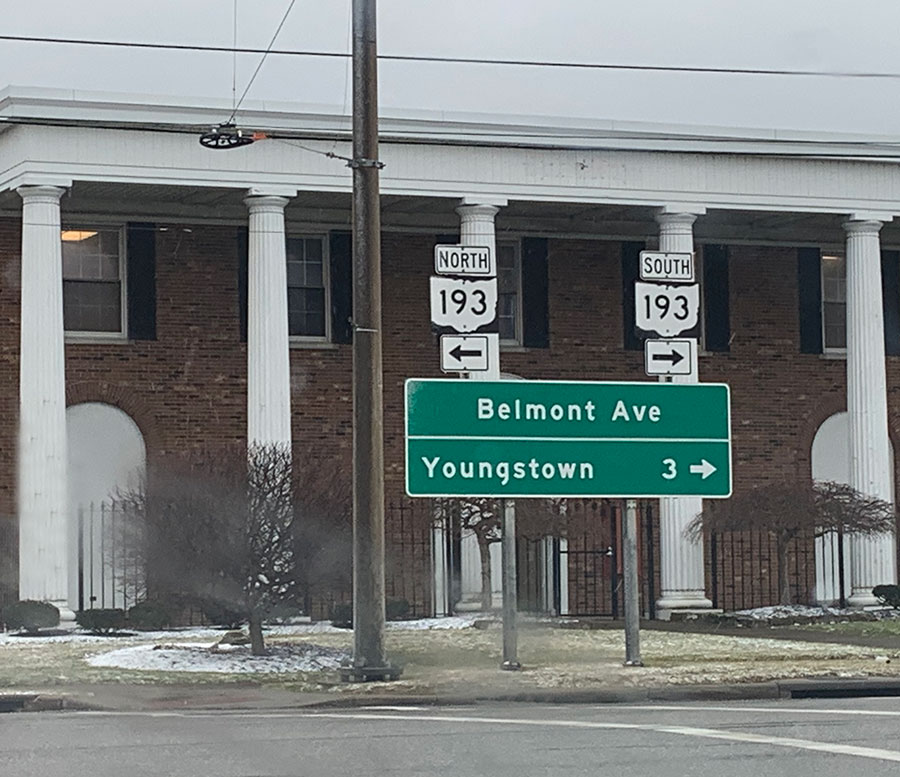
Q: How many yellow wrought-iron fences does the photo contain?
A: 0